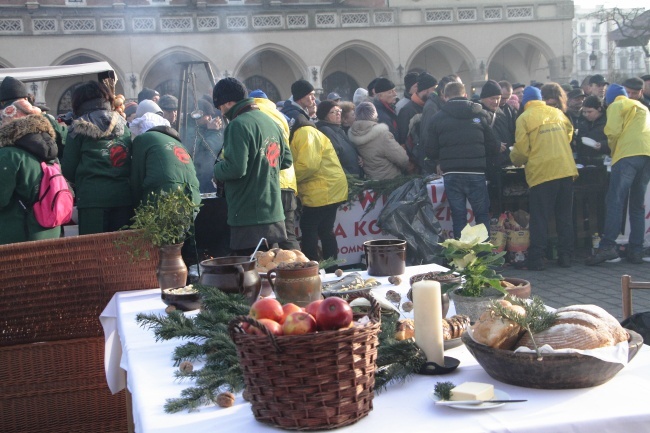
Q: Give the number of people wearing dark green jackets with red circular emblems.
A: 3